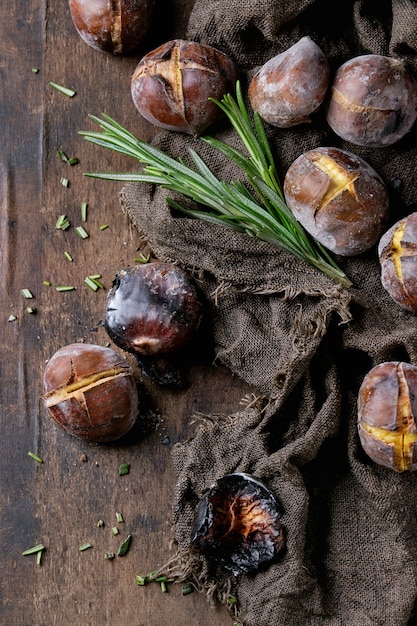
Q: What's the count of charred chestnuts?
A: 2